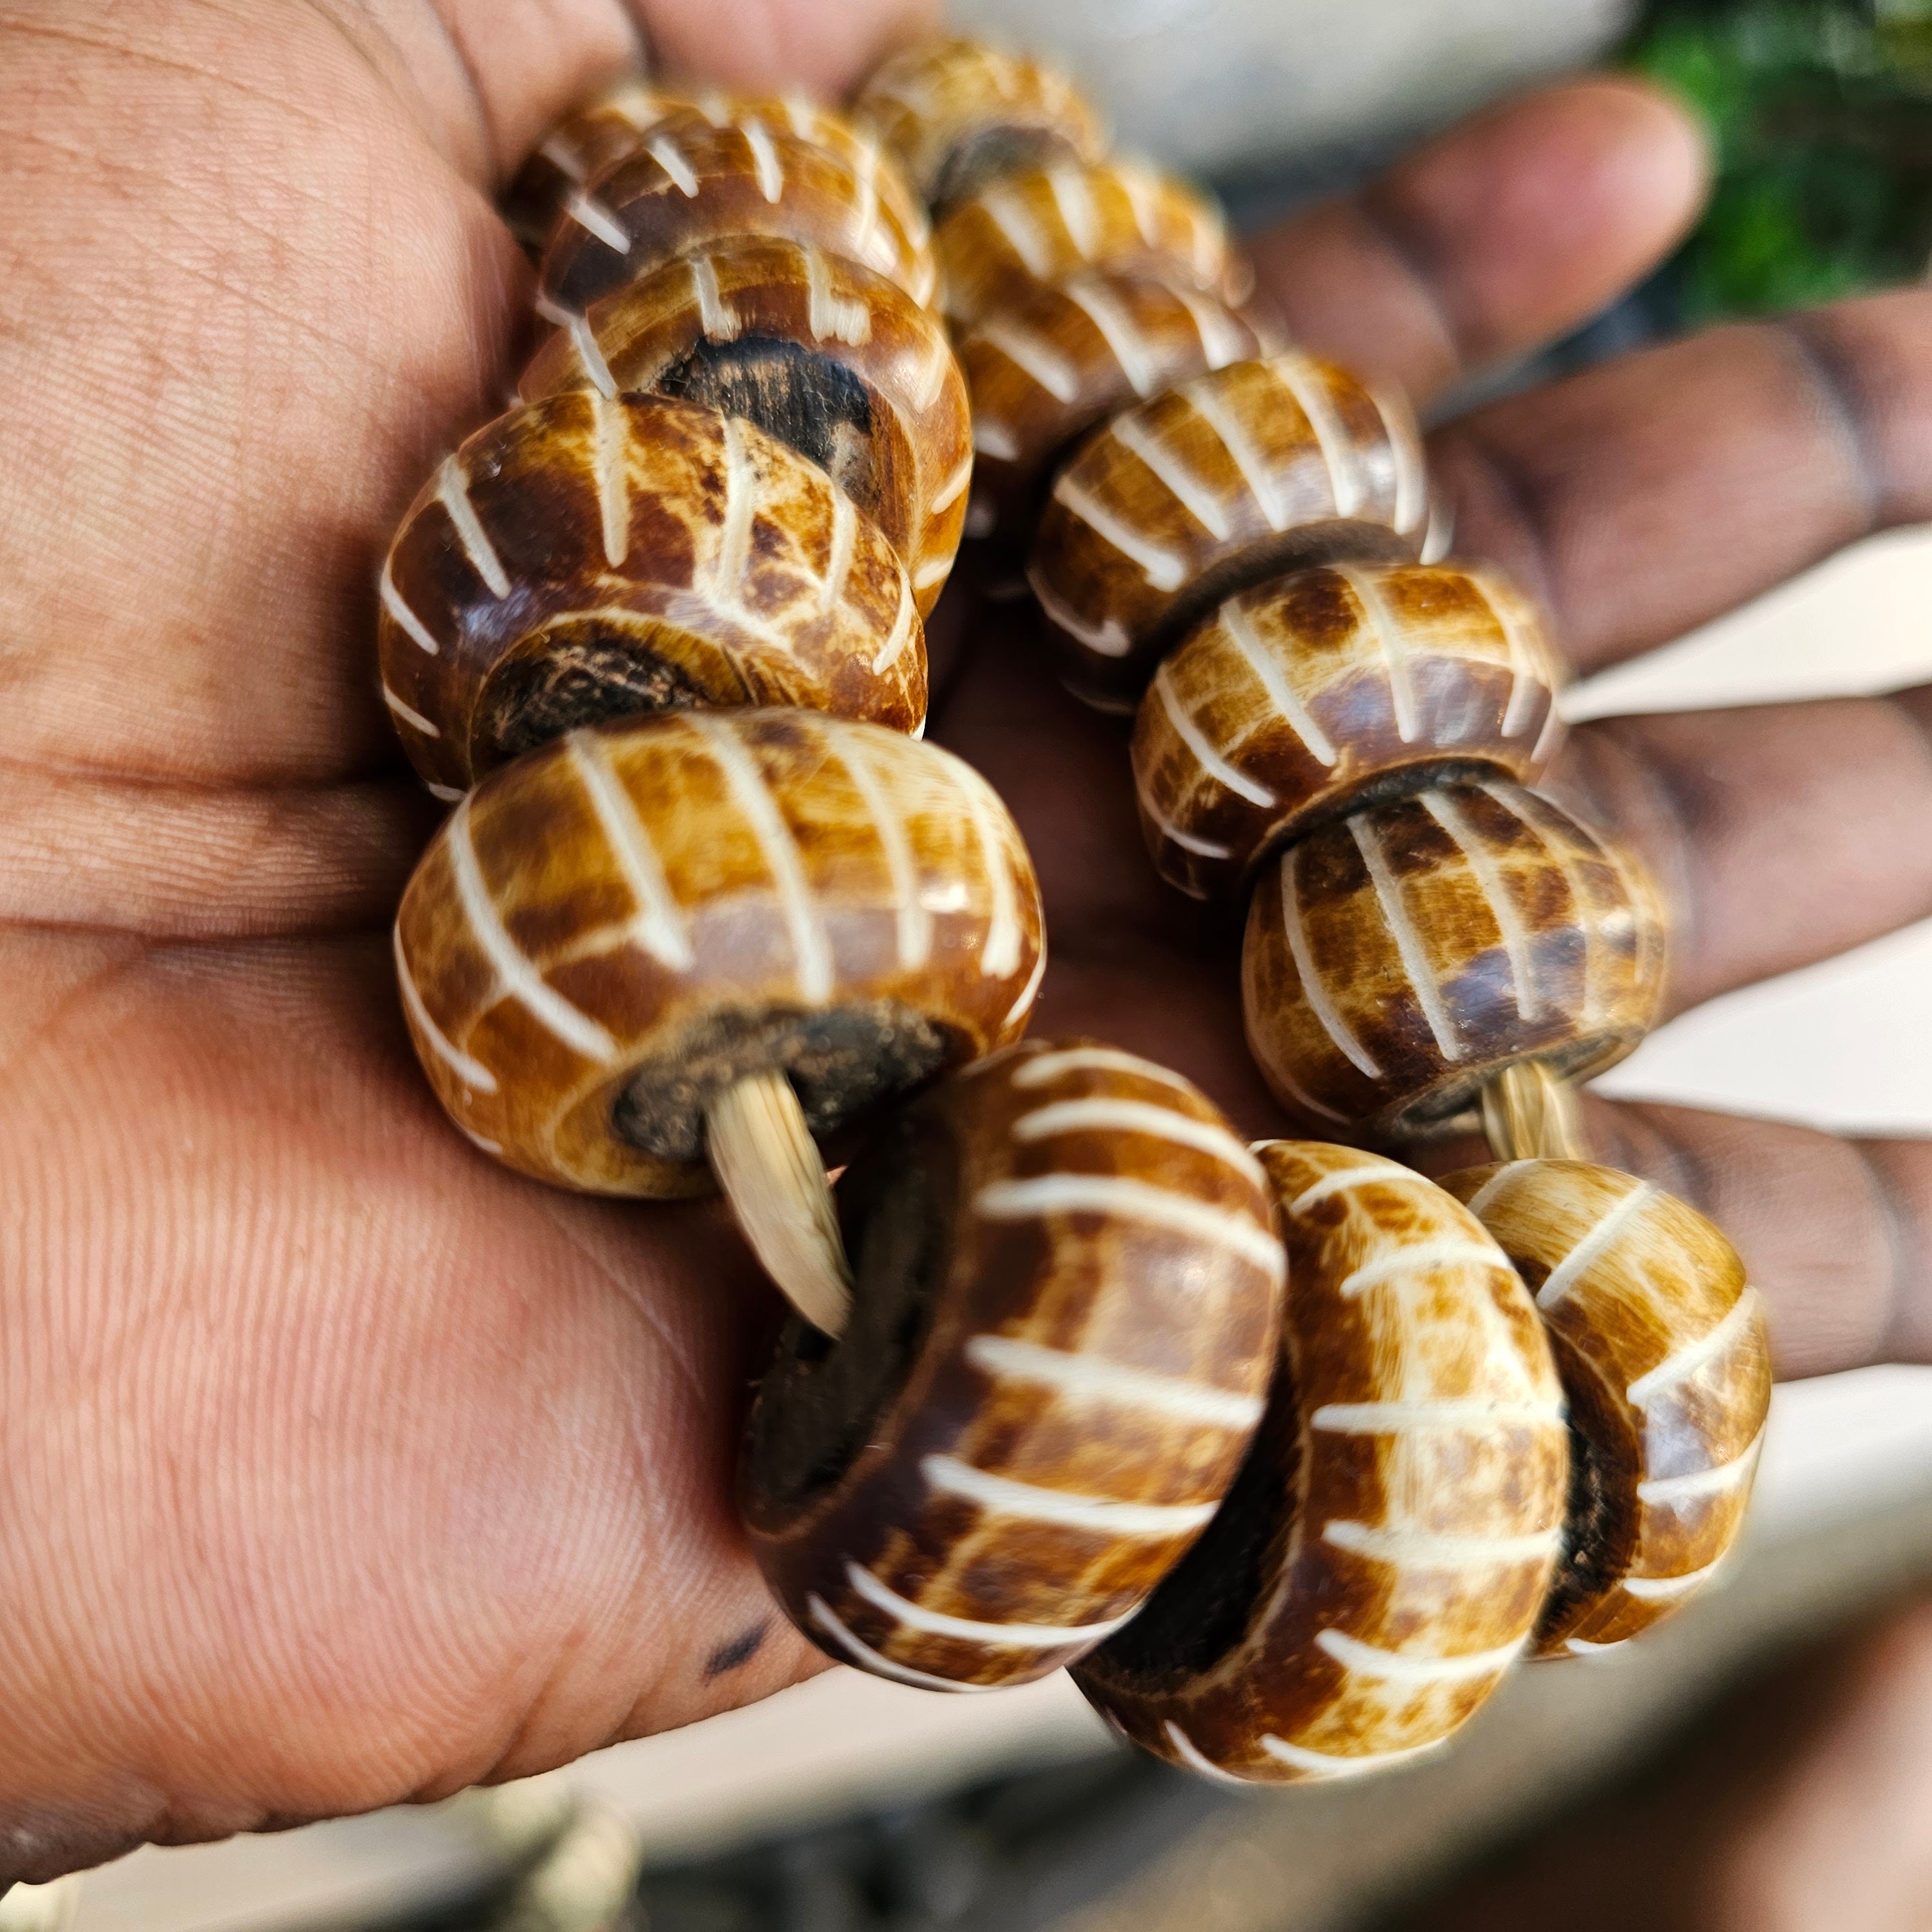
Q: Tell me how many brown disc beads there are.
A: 14